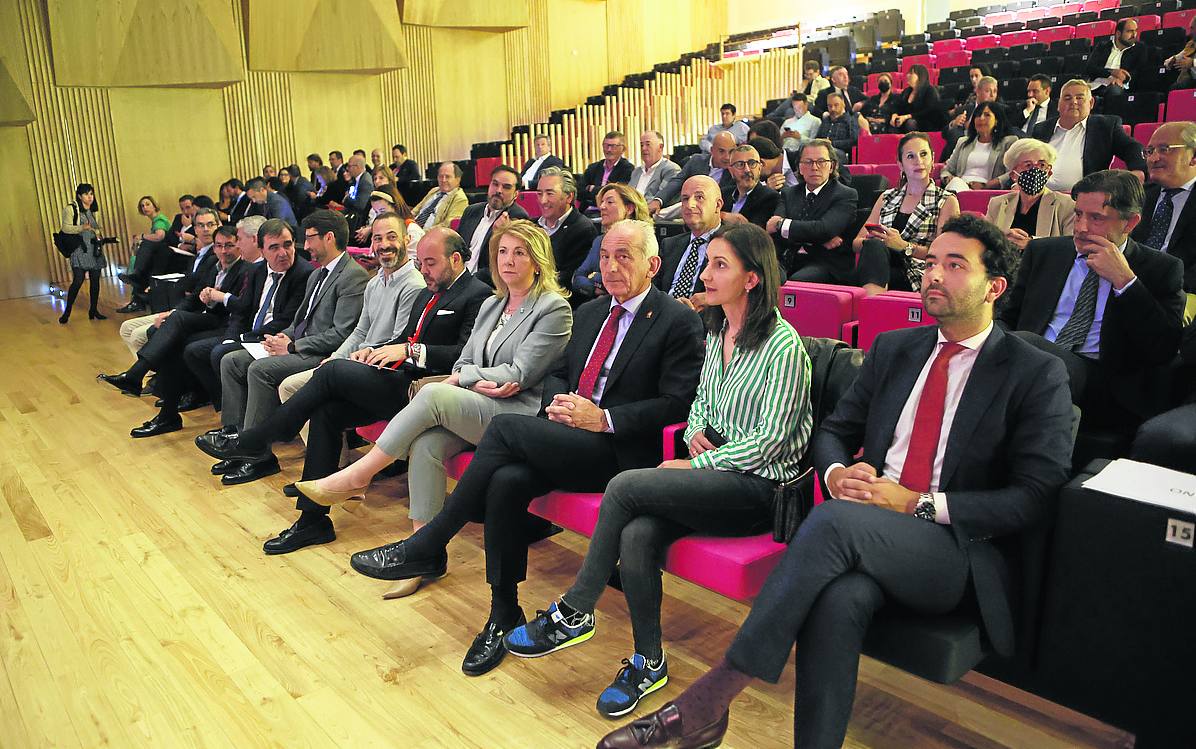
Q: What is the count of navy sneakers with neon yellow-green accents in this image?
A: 2